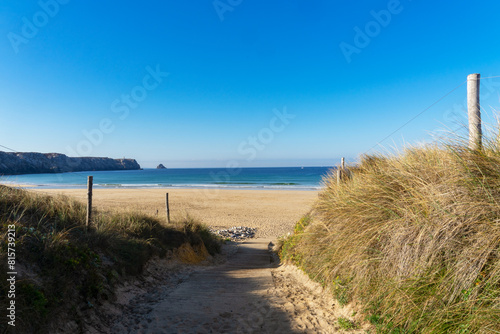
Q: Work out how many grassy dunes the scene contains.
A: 2